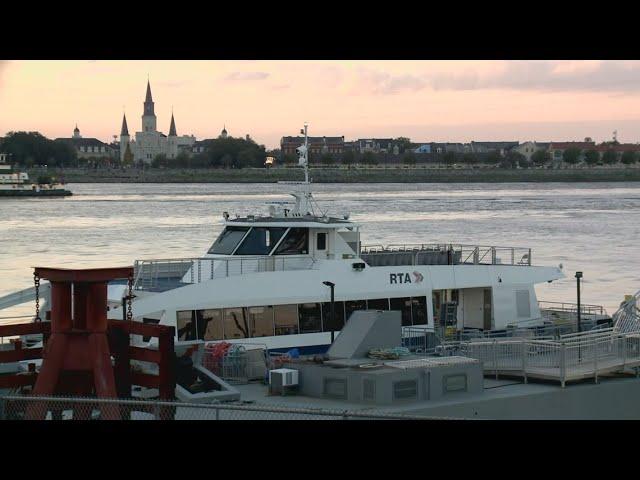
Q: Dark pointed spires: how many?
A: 3